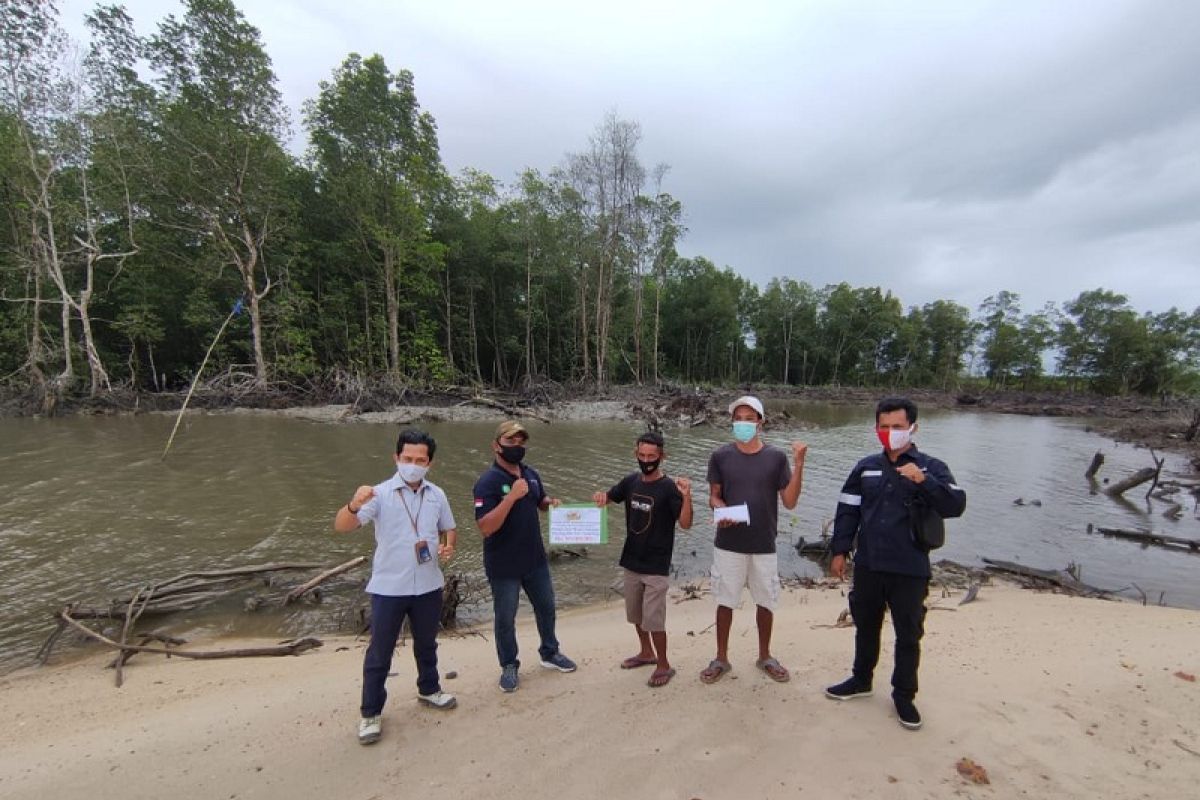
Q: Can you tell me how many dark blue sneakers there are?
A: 2